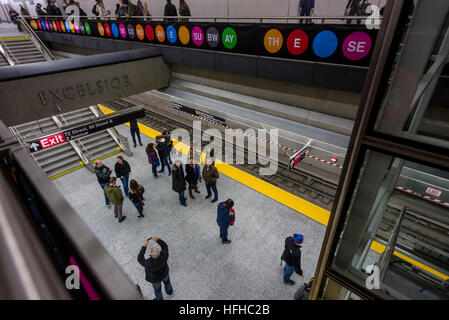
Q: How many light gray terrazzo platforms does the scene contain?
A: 1